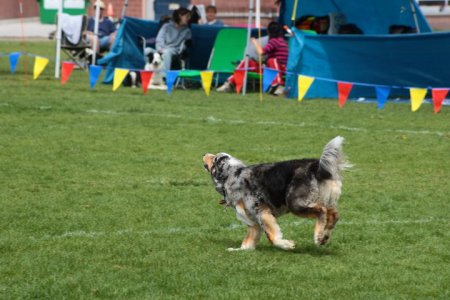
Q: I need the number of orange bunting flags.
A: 0